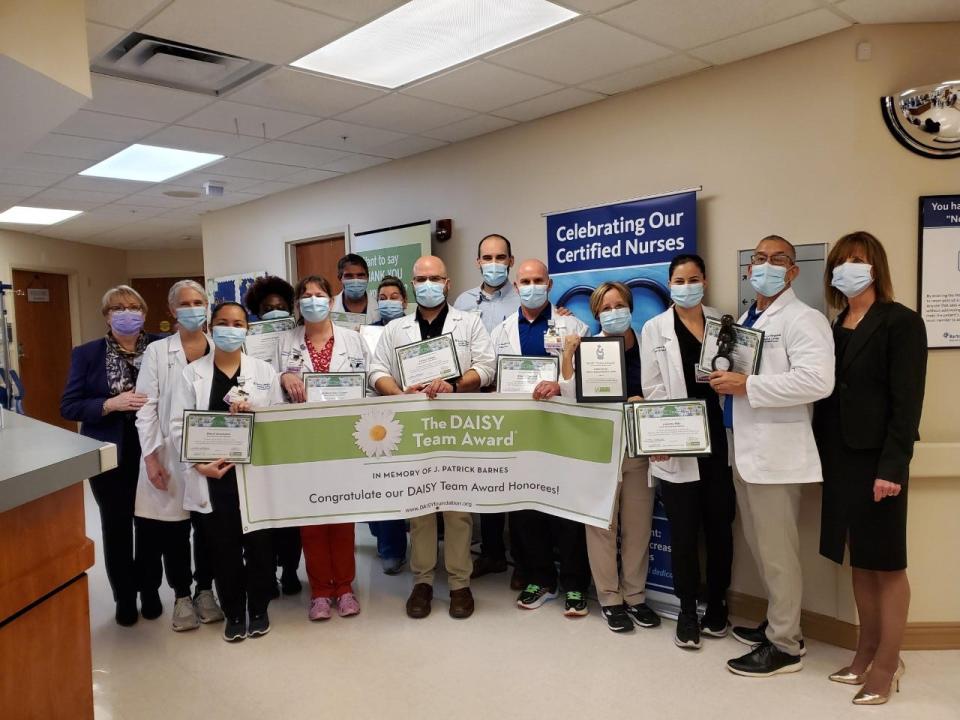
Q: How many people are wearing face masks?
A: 14